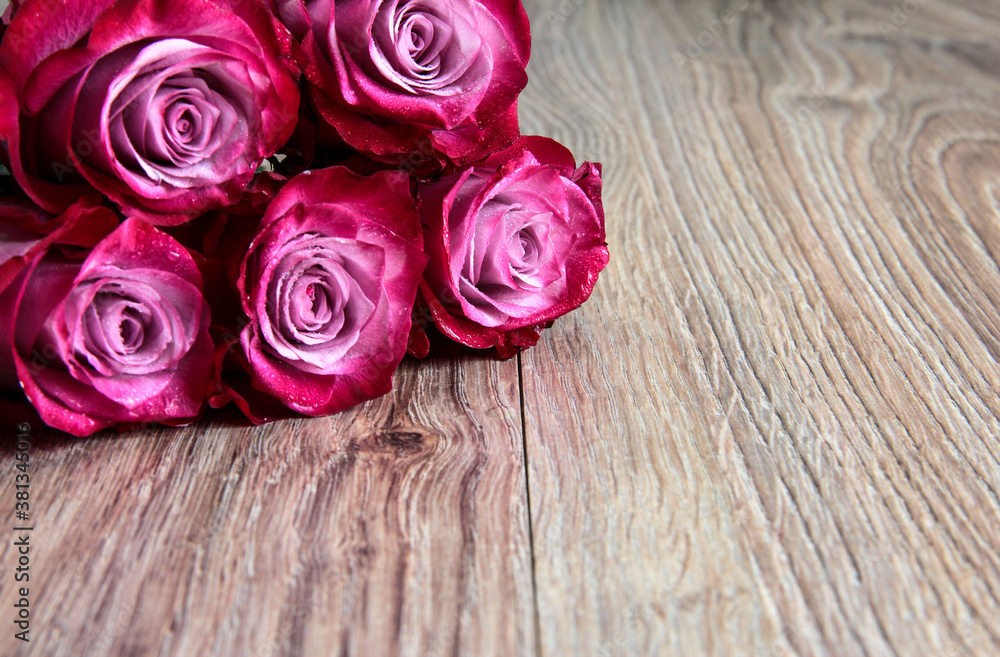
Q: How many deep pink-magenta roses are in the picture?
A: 5